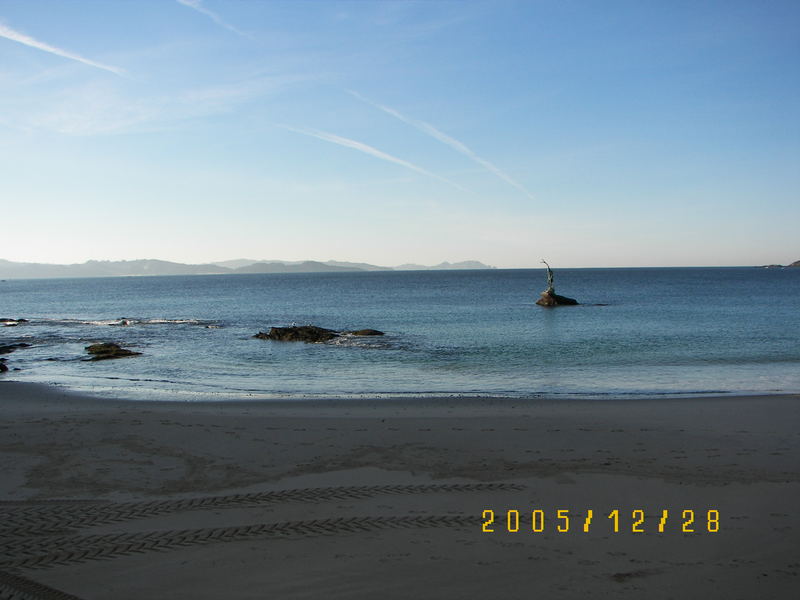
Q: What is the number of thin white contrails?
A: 4